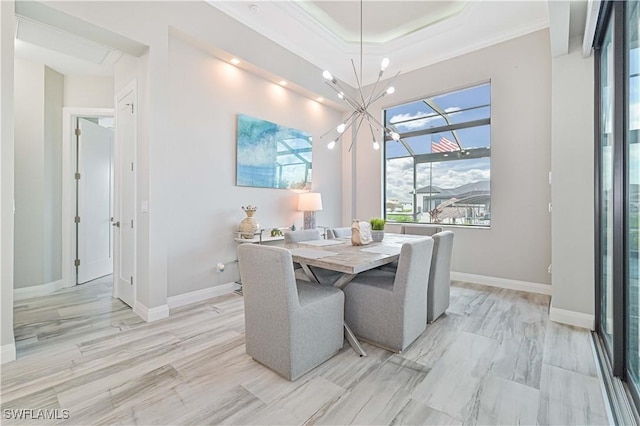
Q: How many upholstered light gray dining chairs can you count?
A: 6